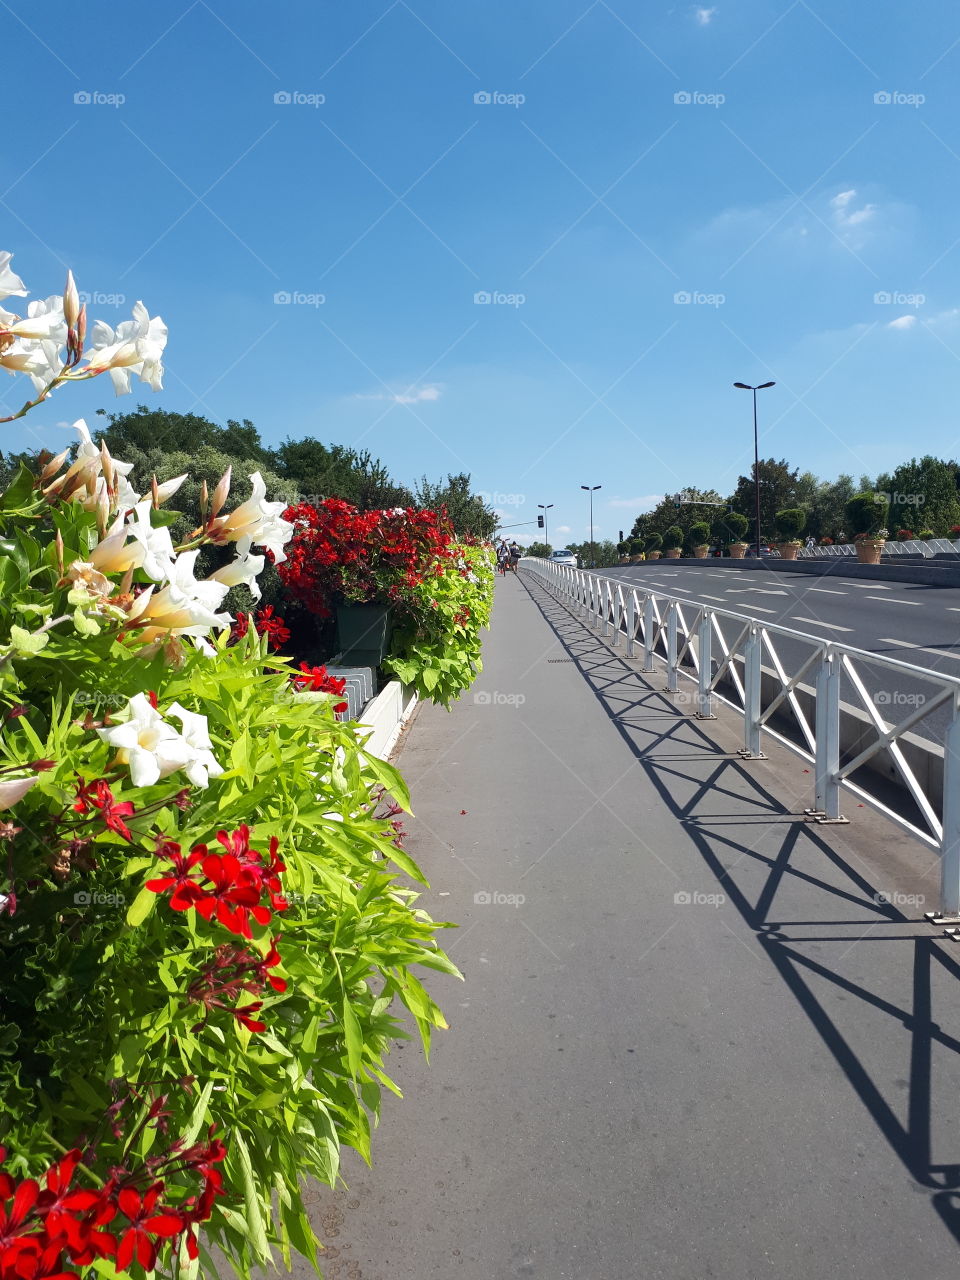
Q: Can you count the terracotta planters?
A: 8